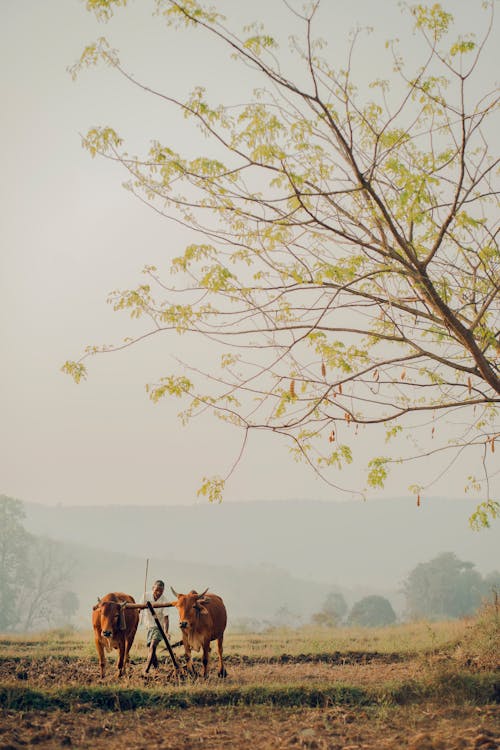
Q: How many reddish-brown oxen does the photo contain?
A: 2